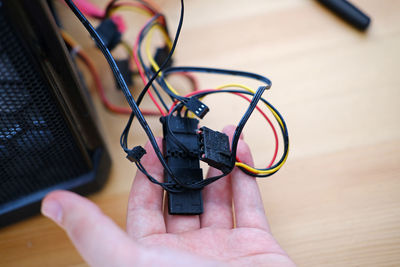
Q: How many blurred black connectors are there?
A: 3